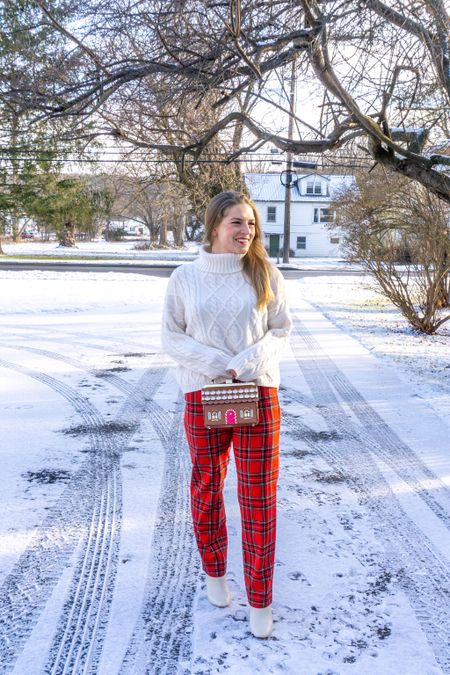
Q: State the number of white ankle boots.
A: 2